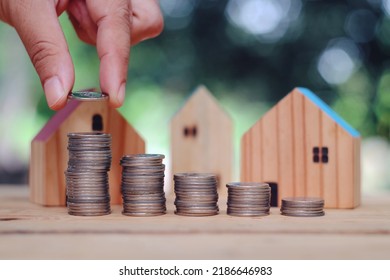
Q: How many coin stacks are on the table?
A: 5